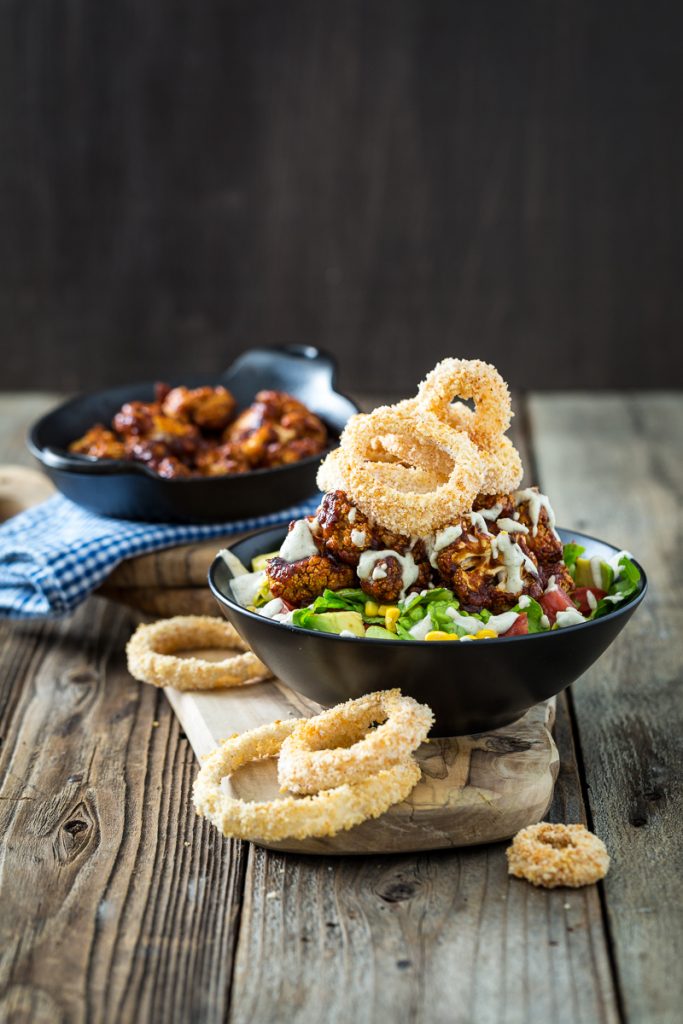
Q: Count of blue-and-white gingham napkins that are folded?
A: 1